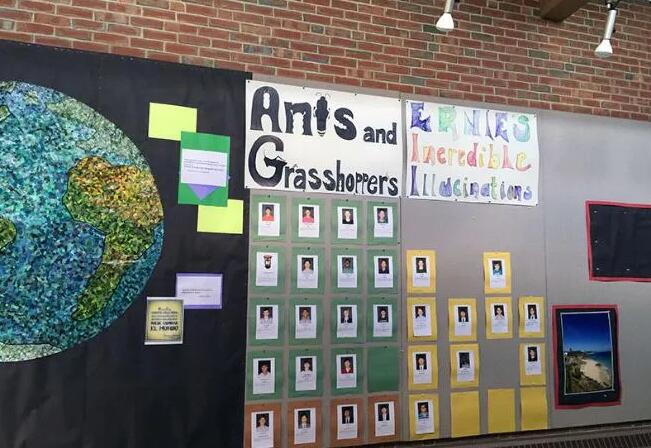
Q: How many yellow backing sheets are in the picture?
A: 13